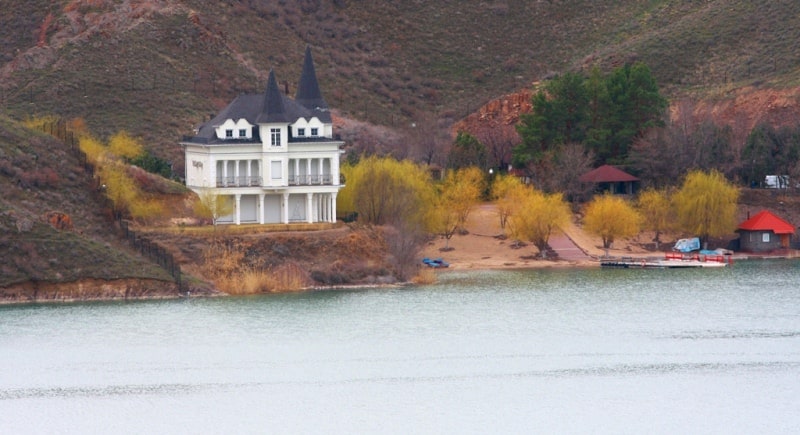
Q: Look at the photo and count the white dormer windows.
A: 4